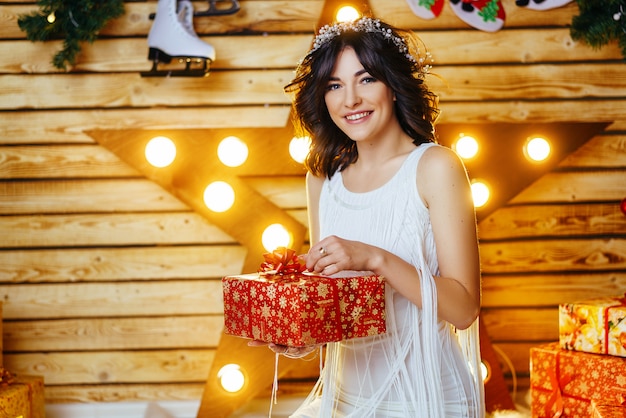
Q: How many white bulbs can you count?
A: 11